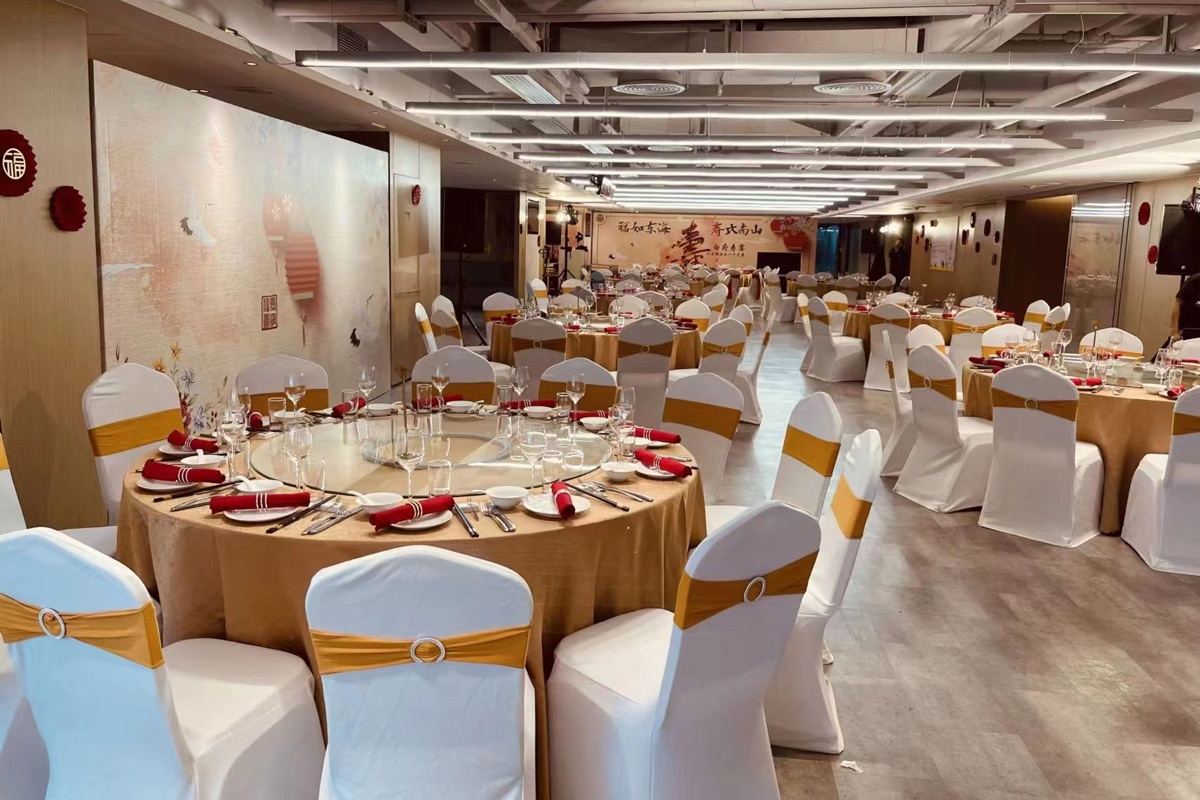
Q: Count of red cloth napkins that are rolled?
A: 12